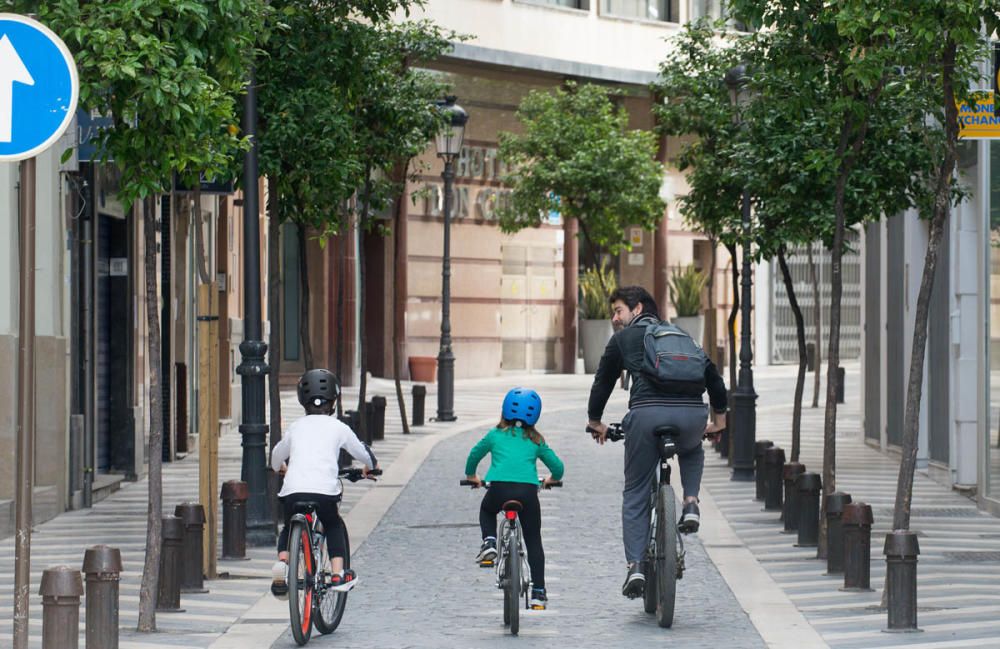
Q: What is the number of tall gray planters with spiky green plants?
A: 2